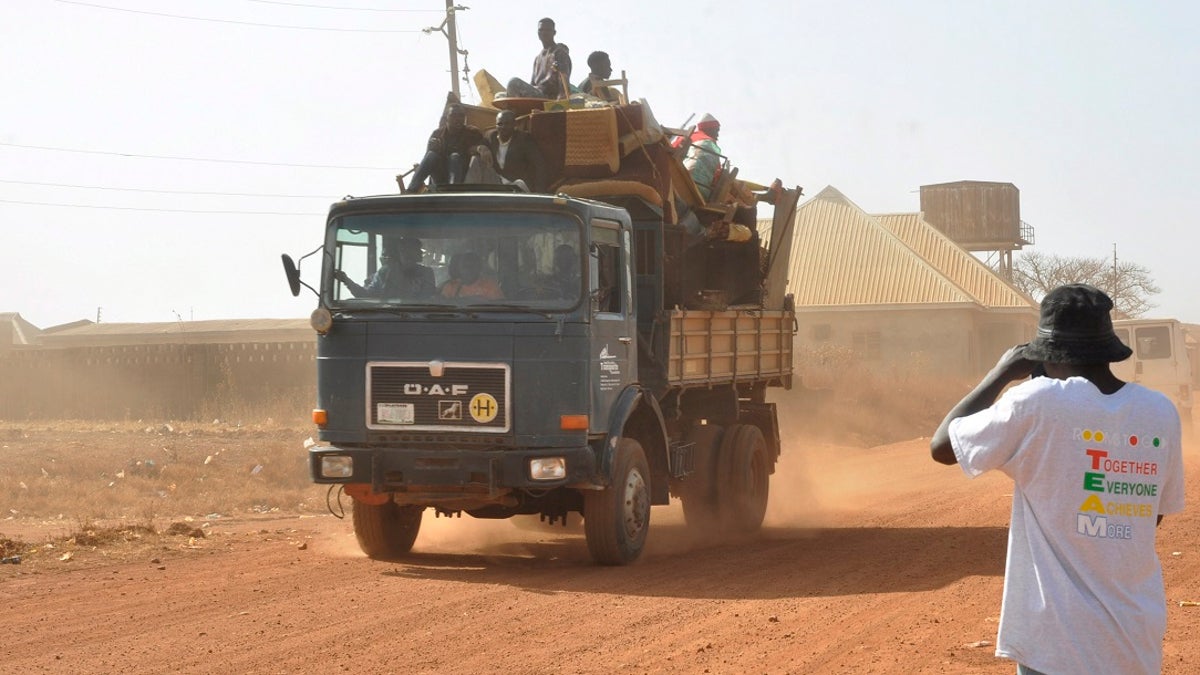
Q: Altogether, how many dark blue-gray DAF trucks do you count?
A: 1